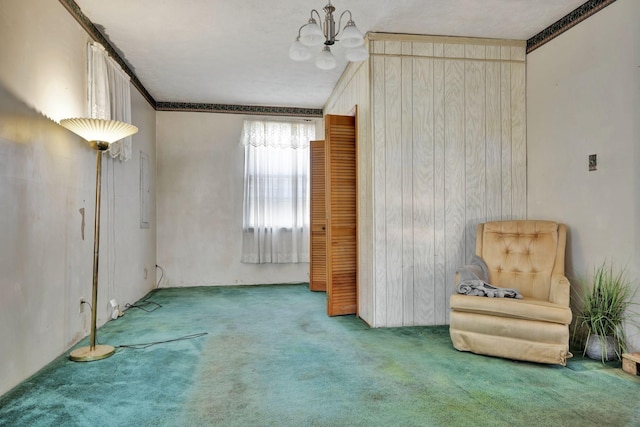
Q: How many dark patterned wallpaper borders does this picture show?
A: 3